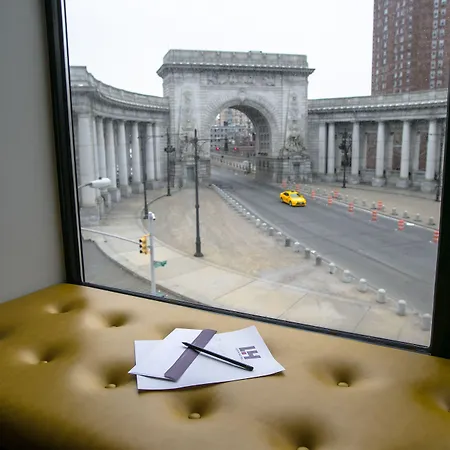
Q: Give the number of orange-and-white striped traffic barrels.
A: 10